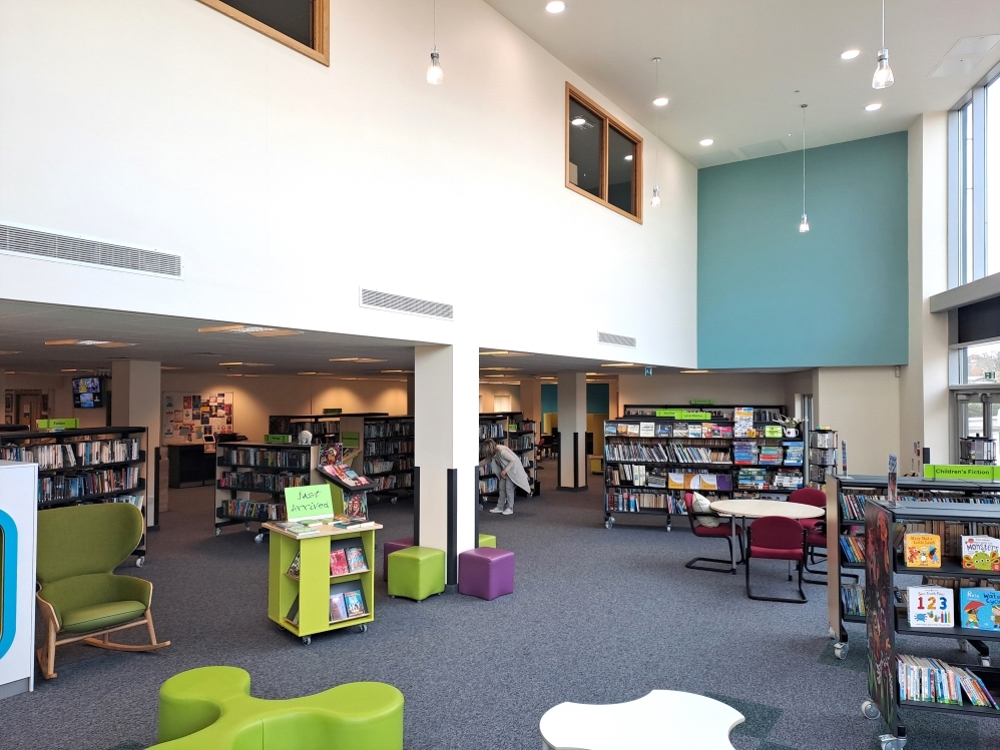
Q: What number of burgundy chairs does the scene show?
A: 4